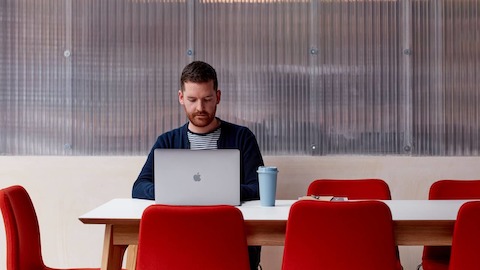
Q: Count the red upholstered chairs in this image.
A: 6